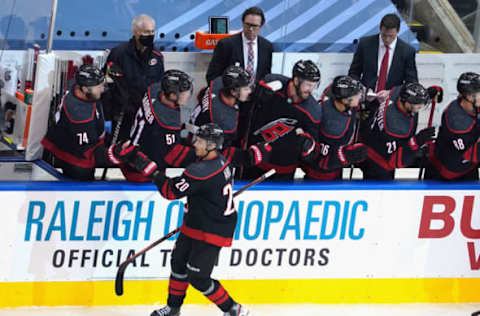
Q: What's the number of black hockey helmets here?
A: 8